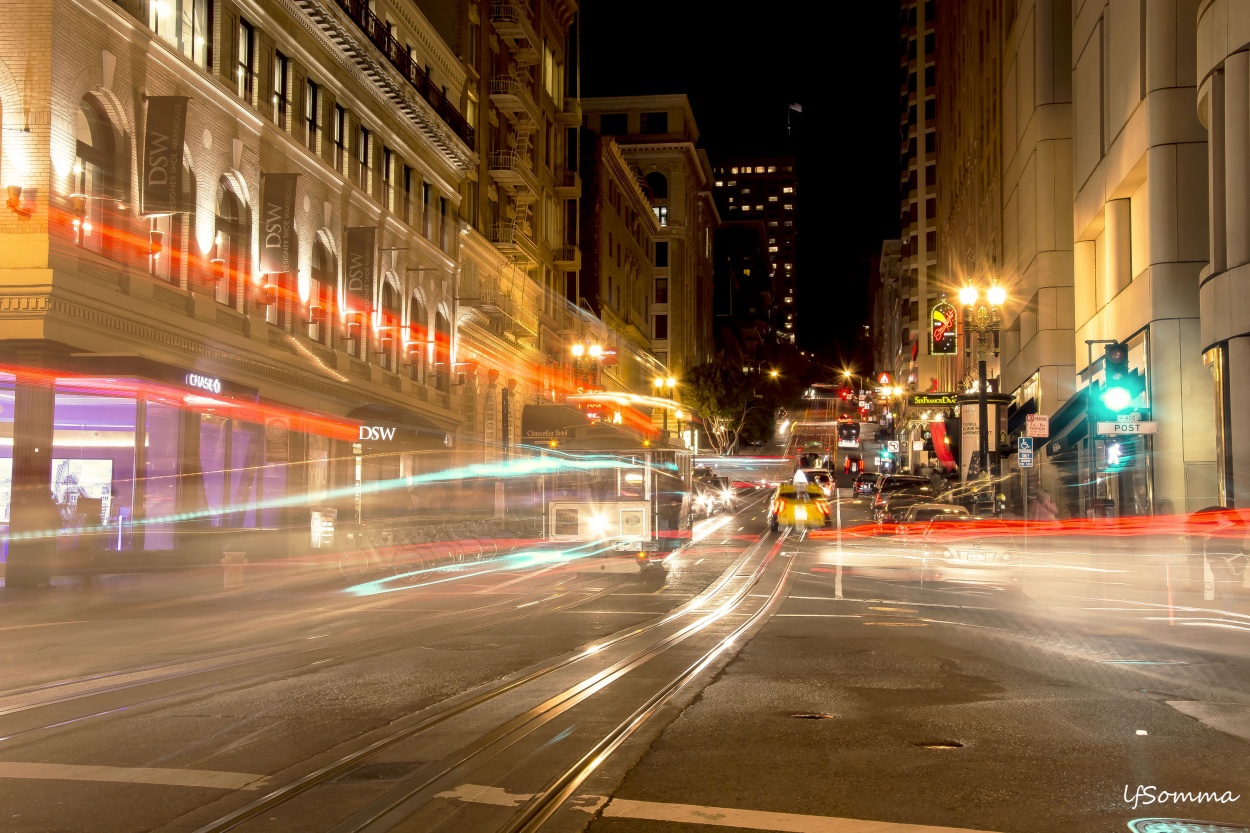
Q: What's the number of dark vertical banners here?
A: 3